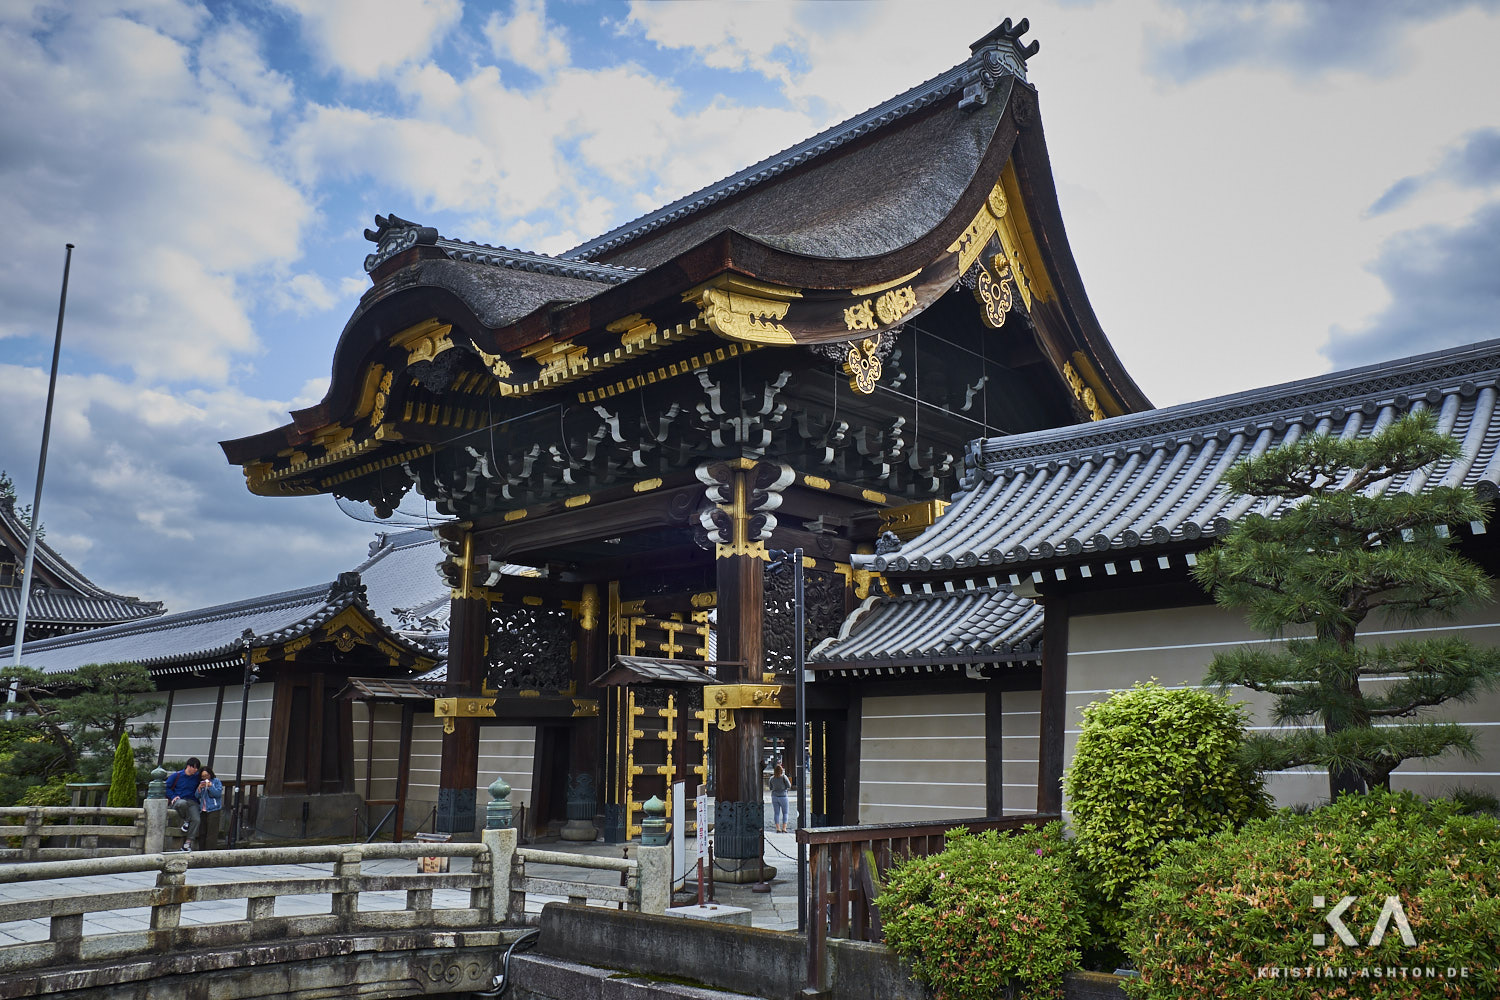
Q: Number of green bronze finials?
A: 3